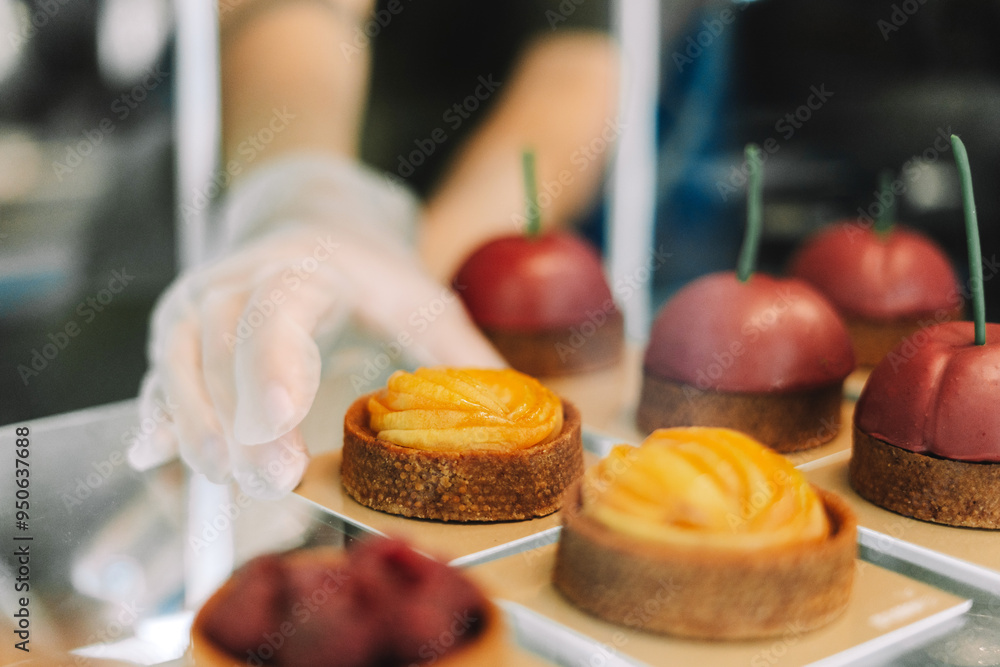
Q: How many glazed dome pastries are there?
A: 4